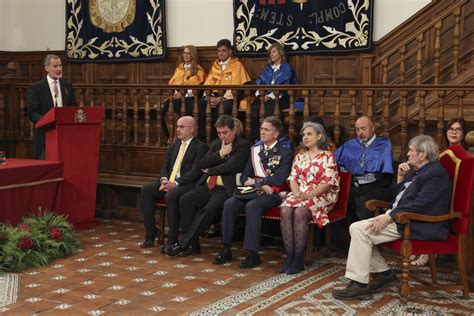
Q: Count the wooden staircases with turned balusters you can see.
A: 1